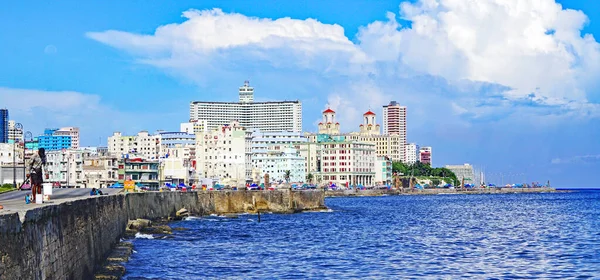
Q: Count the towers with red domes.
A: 2